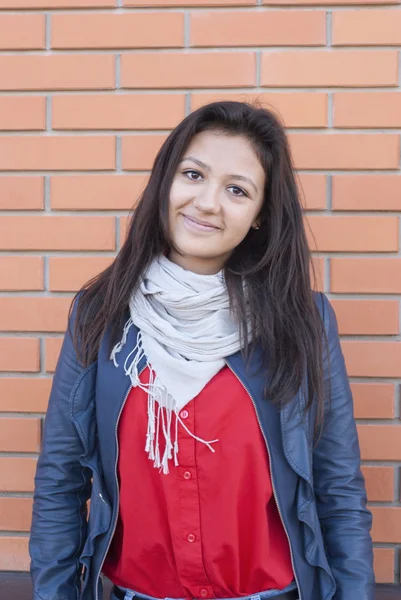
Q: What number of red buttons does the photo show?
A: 4